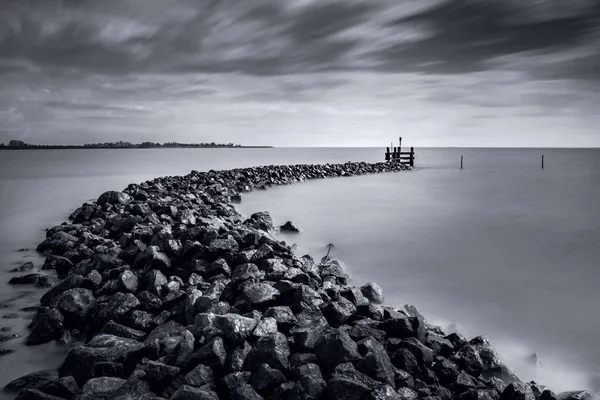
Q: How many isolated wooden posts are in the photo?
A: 2